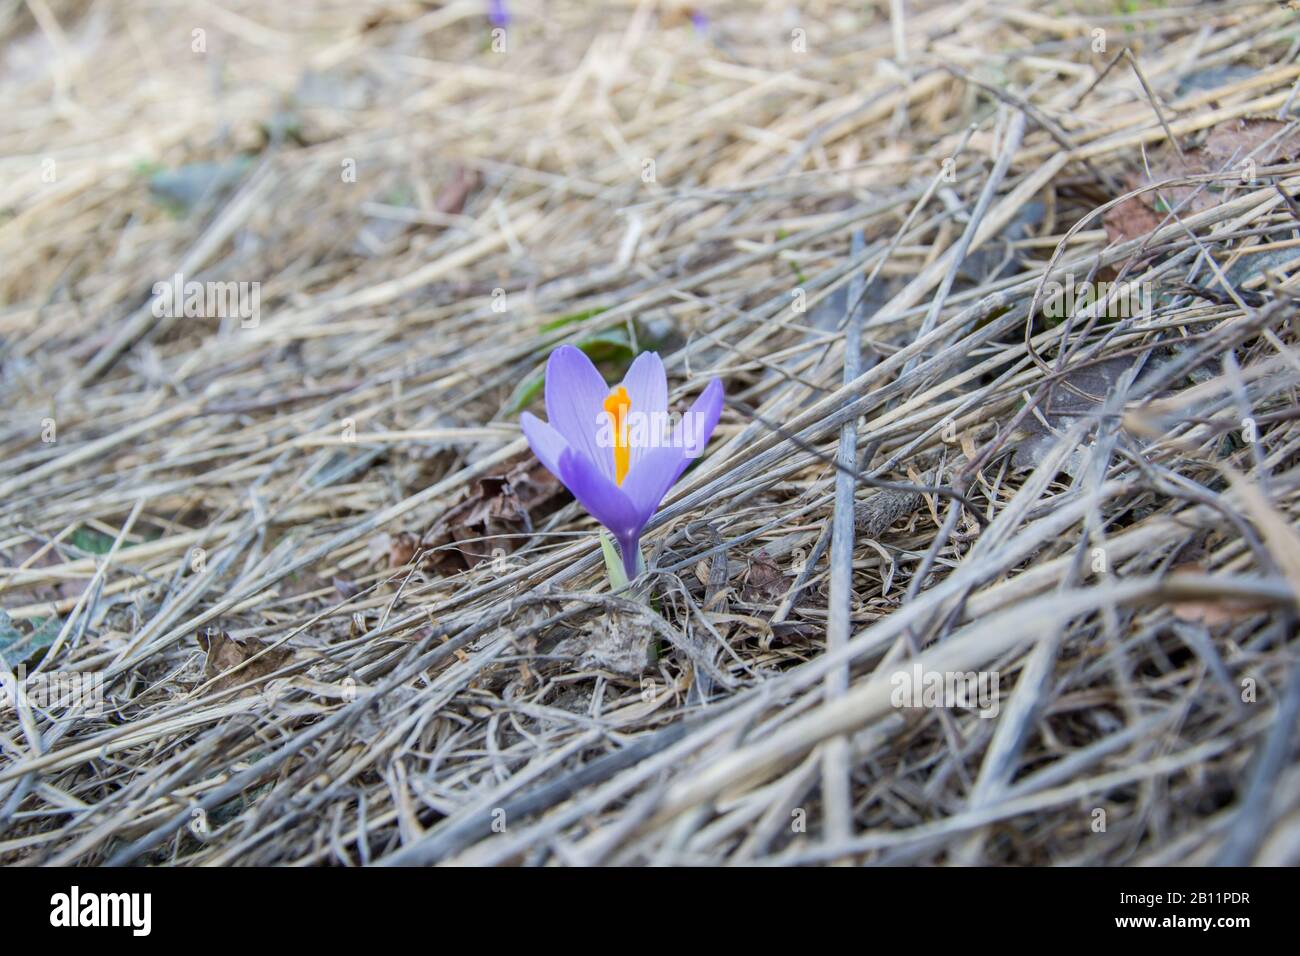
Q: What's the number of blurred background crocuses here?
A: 2